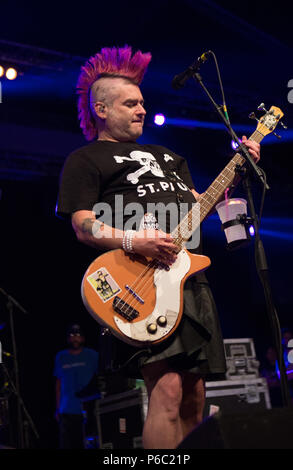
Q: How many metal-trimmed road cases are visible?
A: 3